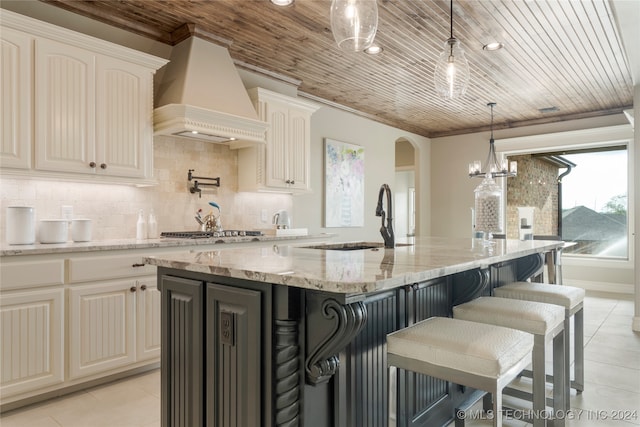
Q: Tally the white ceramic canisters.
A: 3